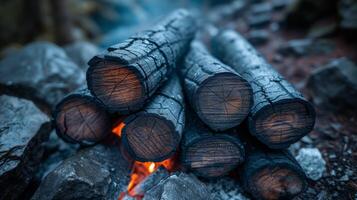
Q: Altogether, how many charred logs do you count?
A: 7